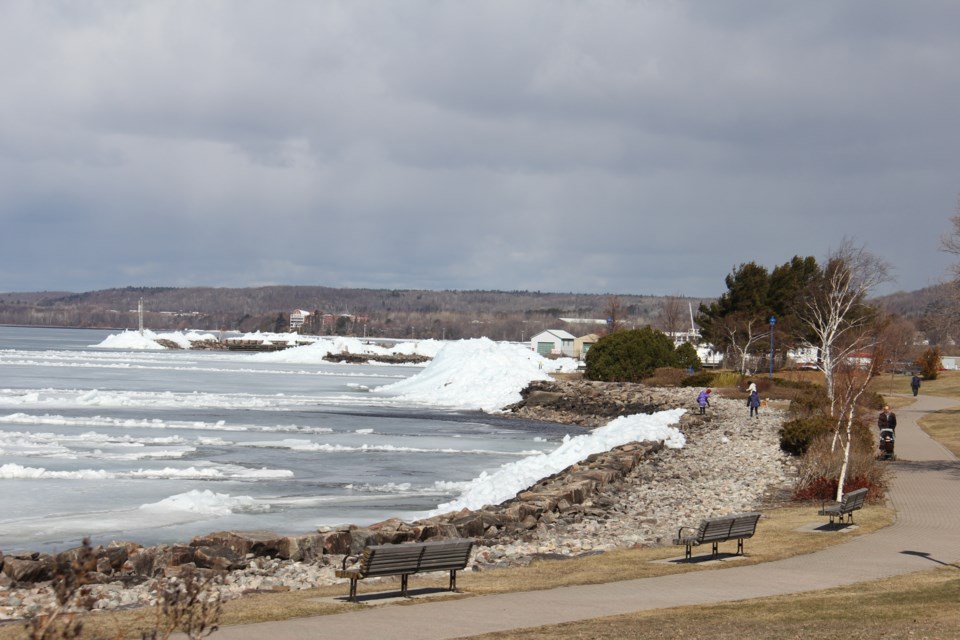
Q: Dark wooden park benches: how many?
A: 3